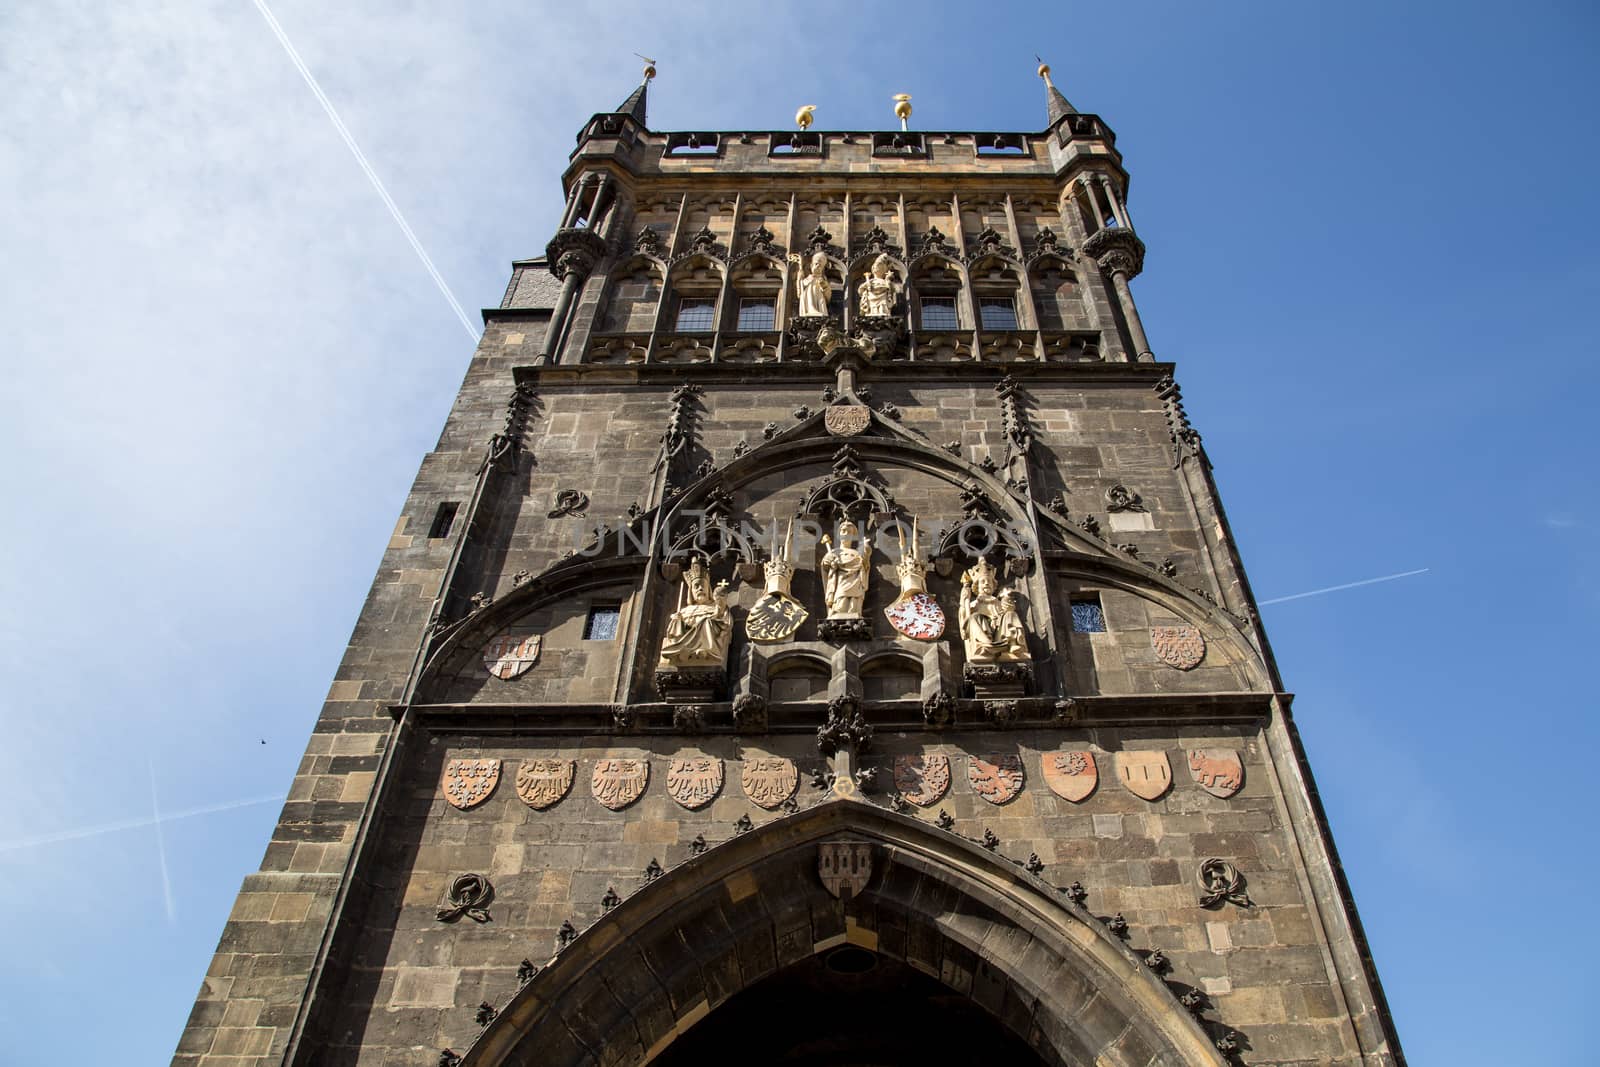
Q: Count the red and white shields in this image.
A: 1